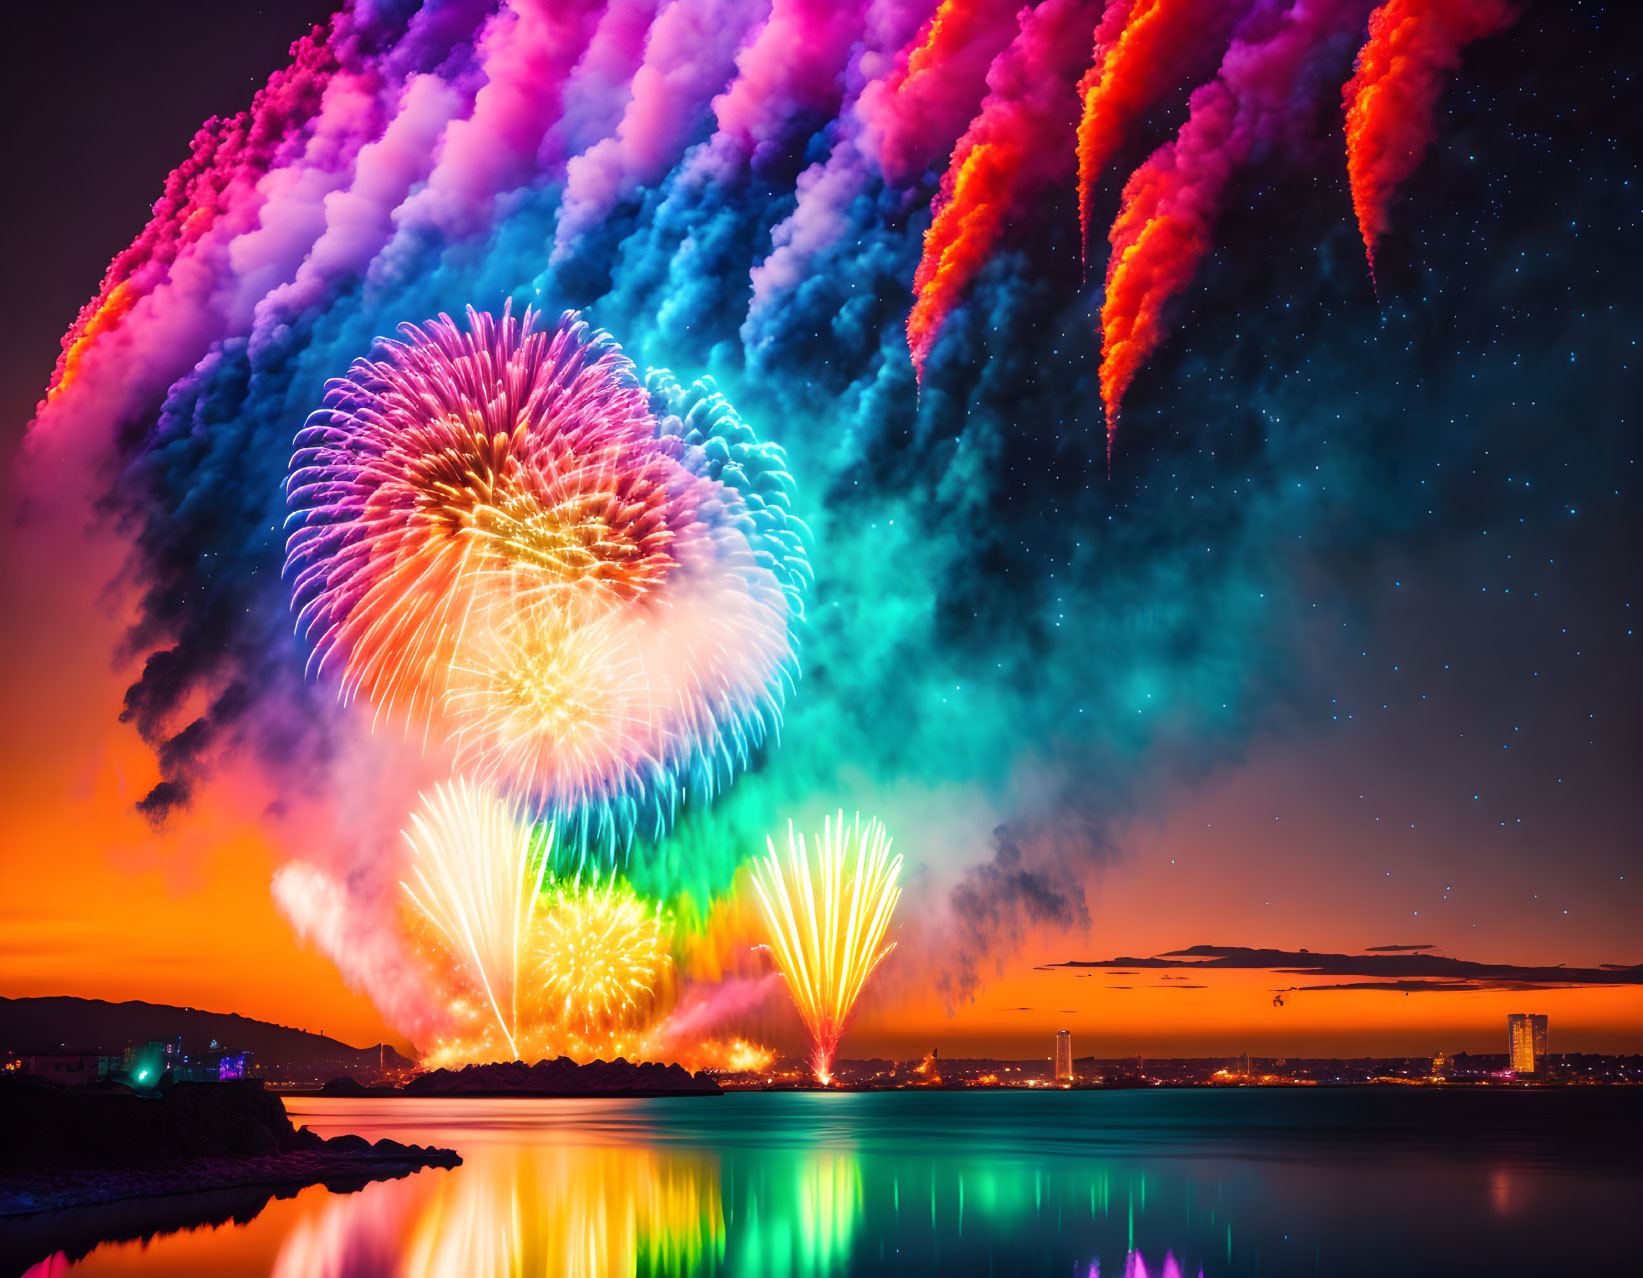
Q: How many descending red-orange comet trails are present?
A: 4